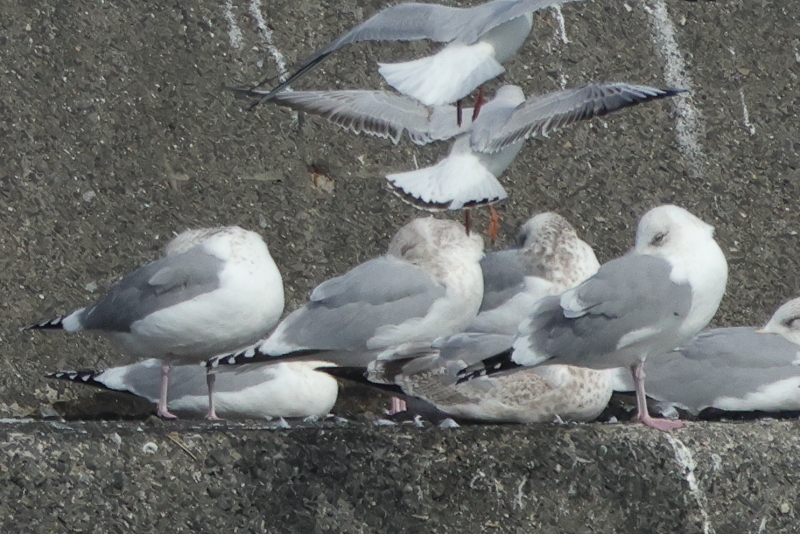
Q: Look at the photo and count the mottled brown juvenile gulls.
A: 1